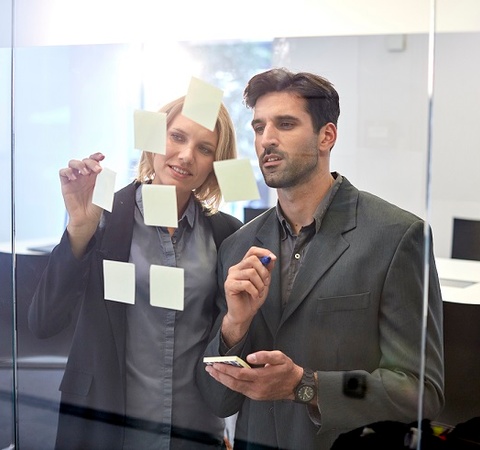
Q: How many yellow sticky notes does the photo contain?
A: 7